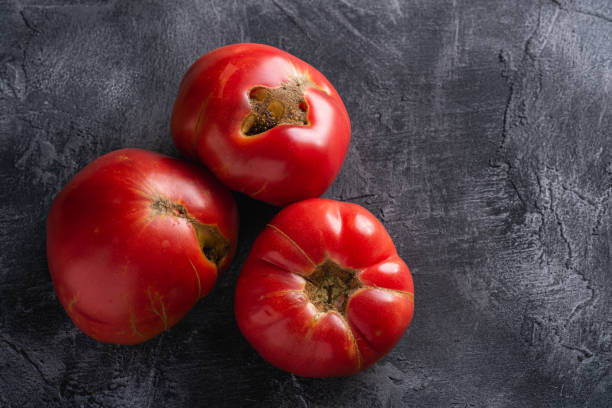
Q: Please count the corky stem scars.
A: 3